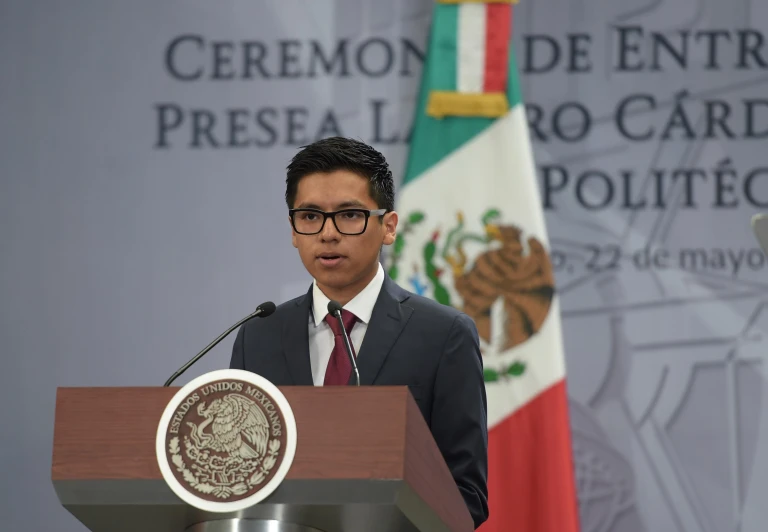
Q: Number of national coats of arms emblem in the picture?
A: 2